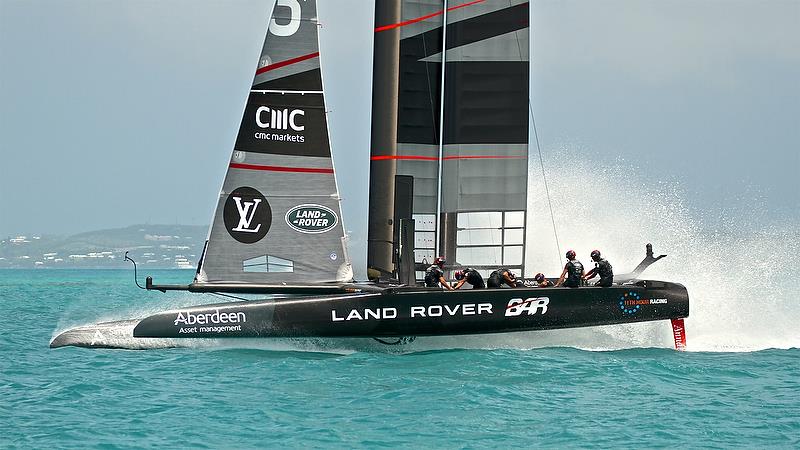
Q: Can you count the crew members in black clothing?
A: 6